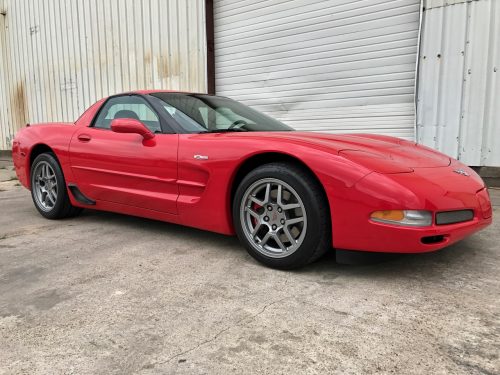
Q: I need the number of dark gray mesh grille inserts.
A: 1